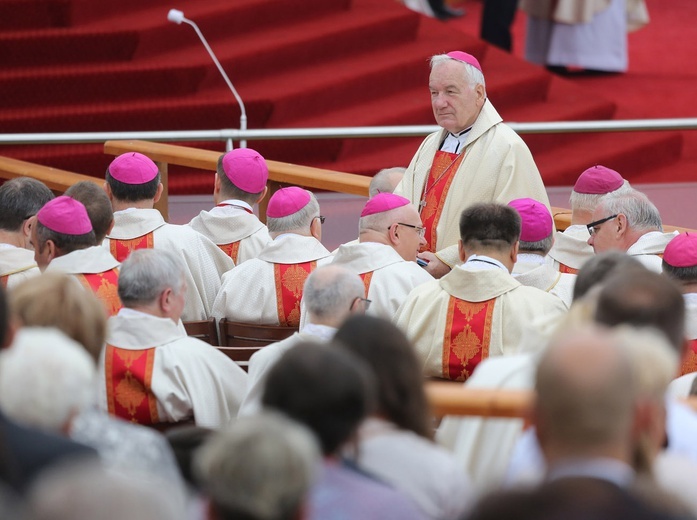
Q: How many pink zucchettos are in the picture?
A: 9